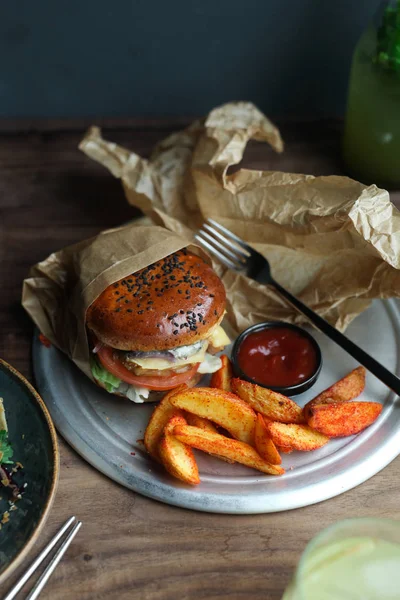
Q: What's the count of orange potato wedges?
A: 11